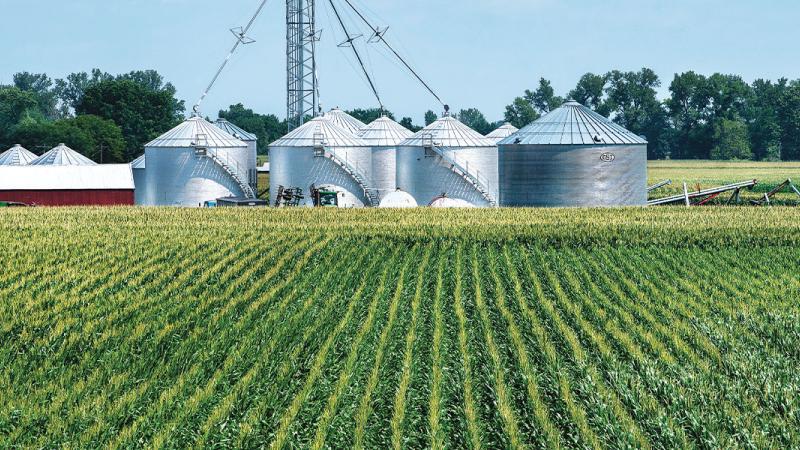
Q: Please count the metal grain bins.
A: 11